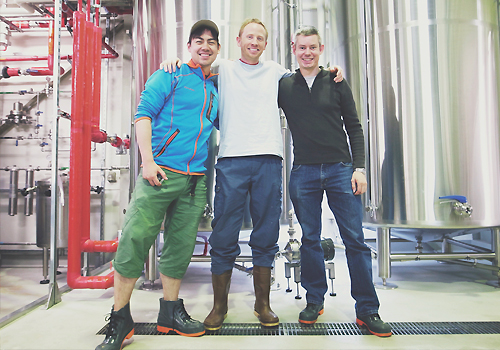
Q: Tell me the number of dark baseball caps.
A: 1